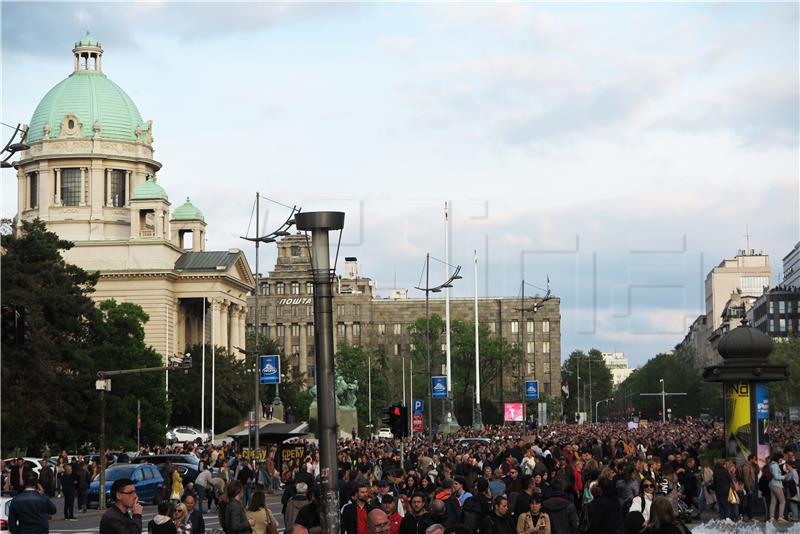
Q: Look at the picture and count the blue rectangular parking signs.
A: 1